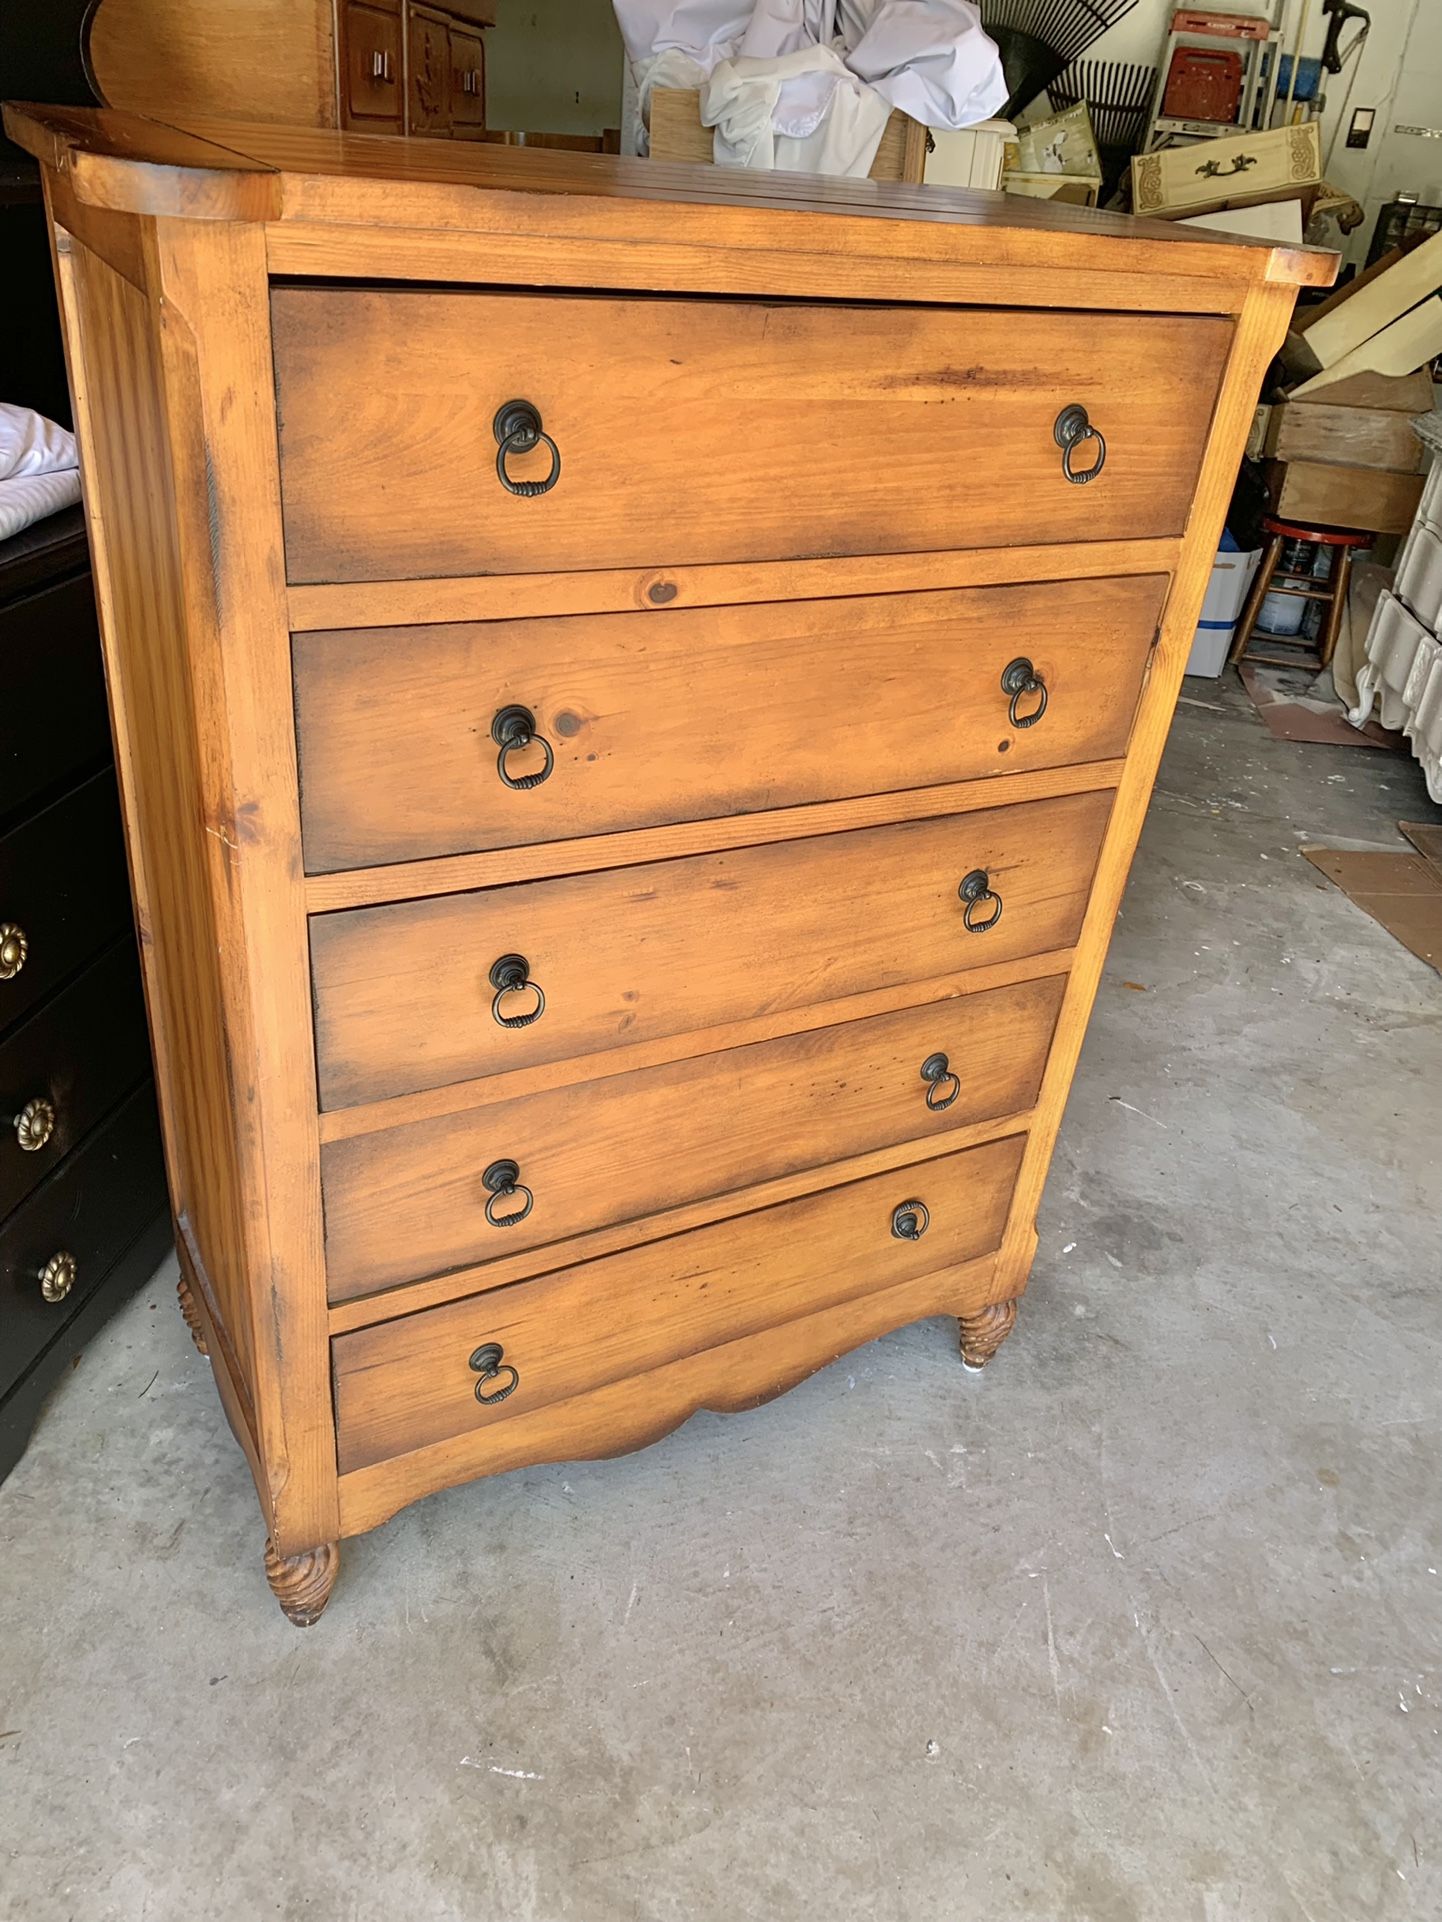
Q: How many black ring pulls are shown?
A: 10